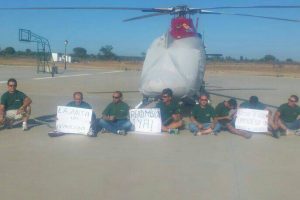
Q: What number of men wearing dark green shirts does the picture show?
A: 8